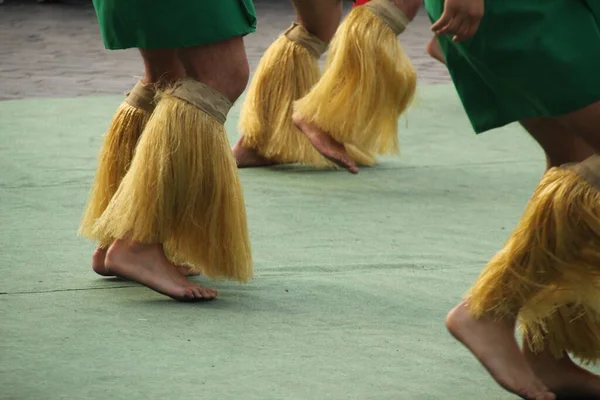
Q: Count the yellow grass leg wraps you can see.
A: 6